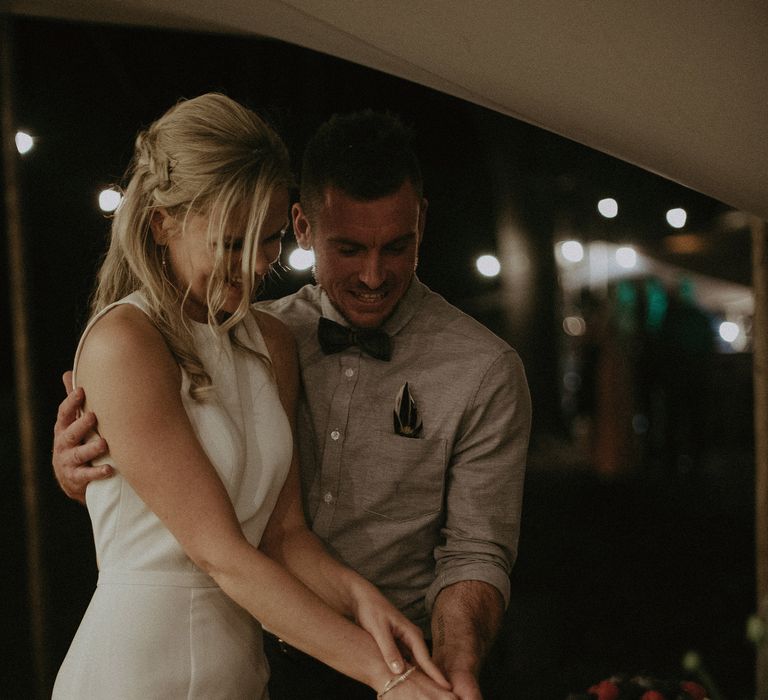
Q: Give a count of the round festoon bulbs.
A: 9